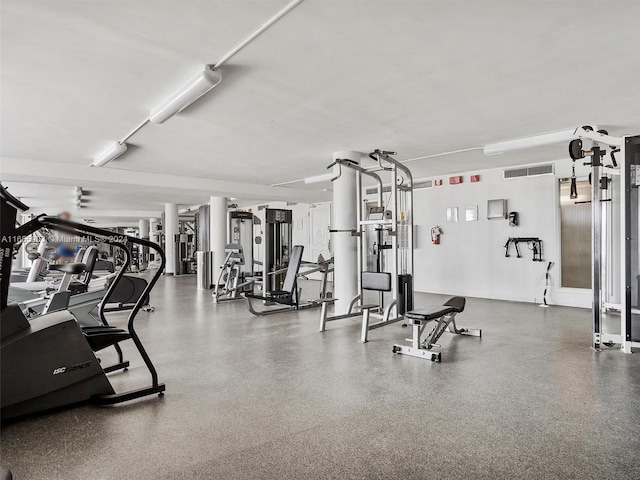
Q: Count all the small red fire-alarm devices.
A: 3